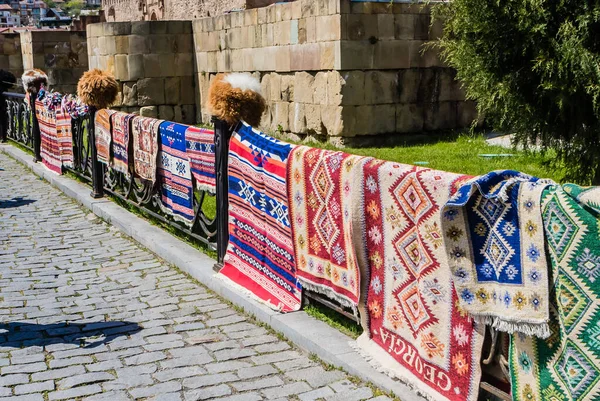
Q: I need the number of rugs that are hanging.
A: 12